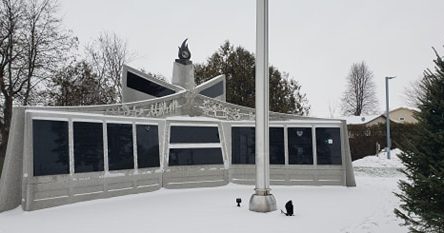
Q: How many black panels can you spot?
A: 12